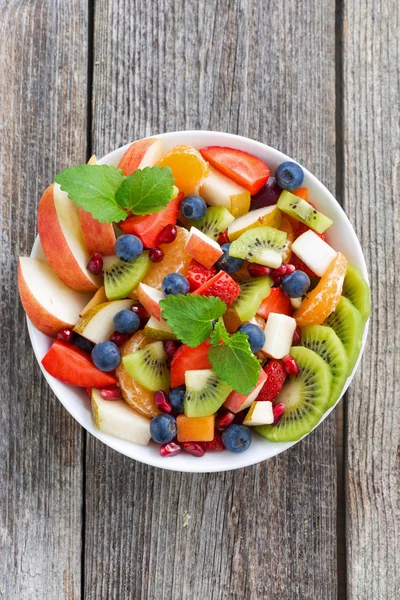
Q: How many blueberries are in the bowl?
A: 12